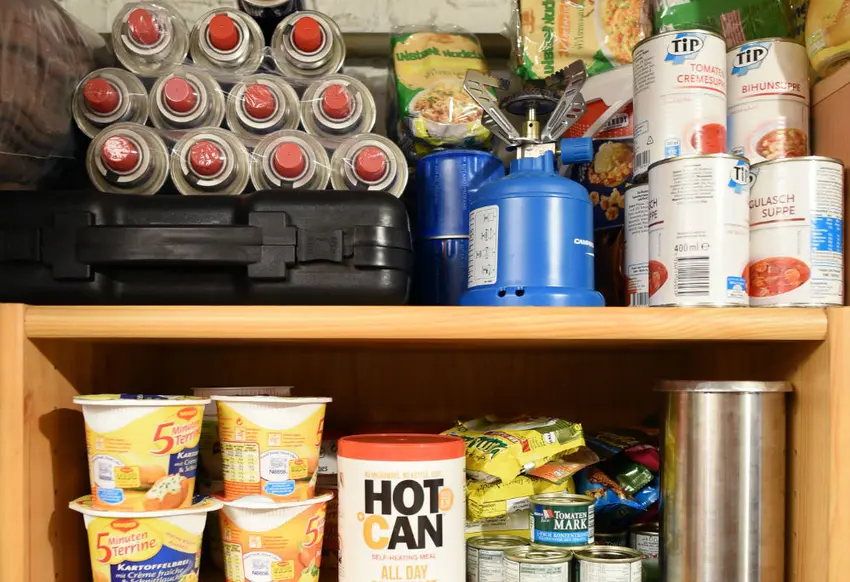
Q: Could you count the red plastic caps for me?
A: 11